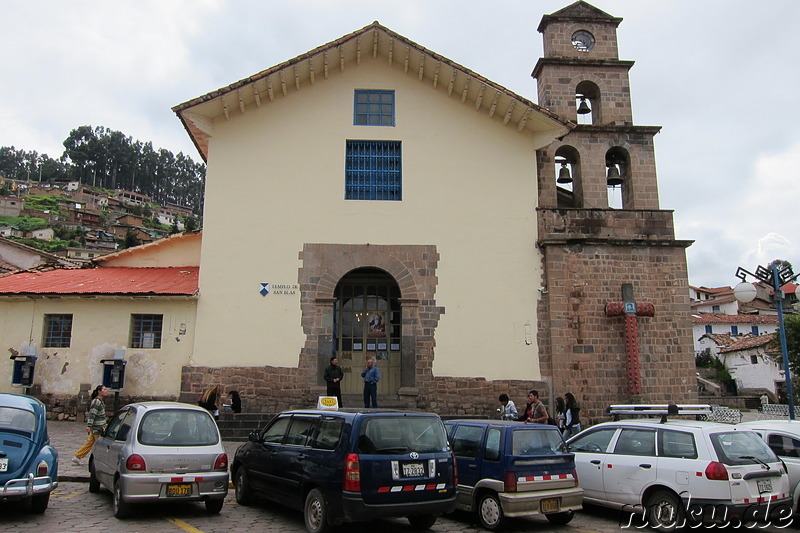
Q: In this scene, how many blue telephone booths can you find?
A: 2